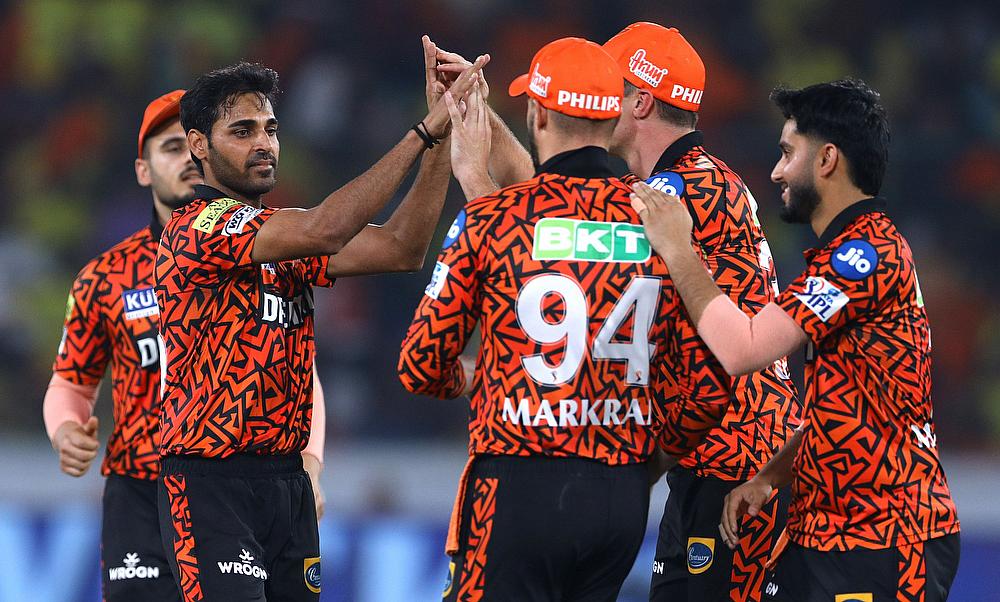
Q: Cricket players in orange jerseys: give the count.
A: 5